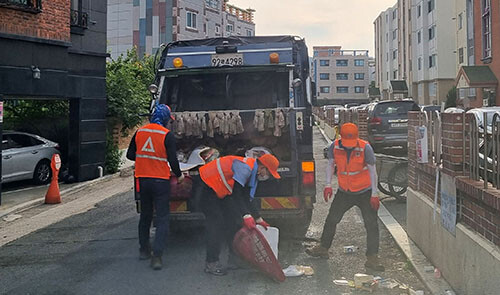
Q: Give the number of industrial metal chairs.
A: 0